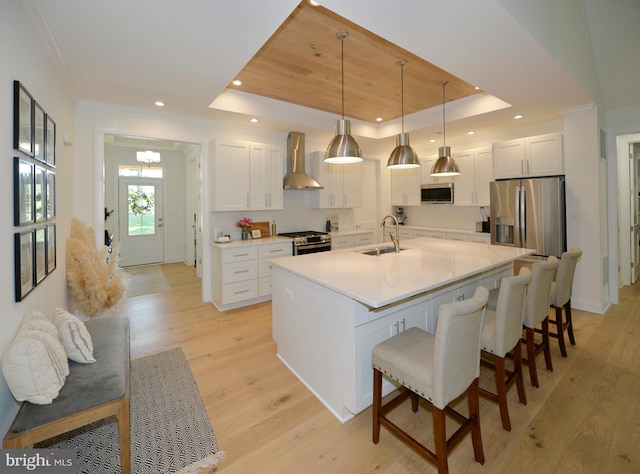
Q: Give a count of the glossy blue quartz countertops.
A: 0